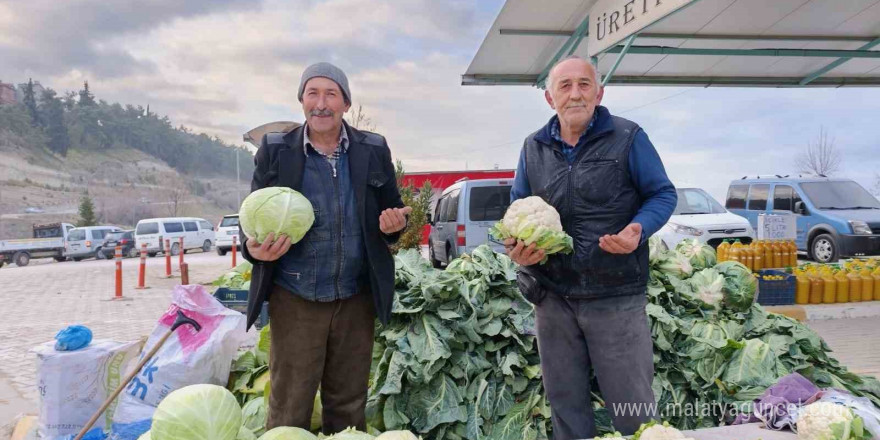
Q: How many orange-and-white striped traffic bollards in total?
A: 5